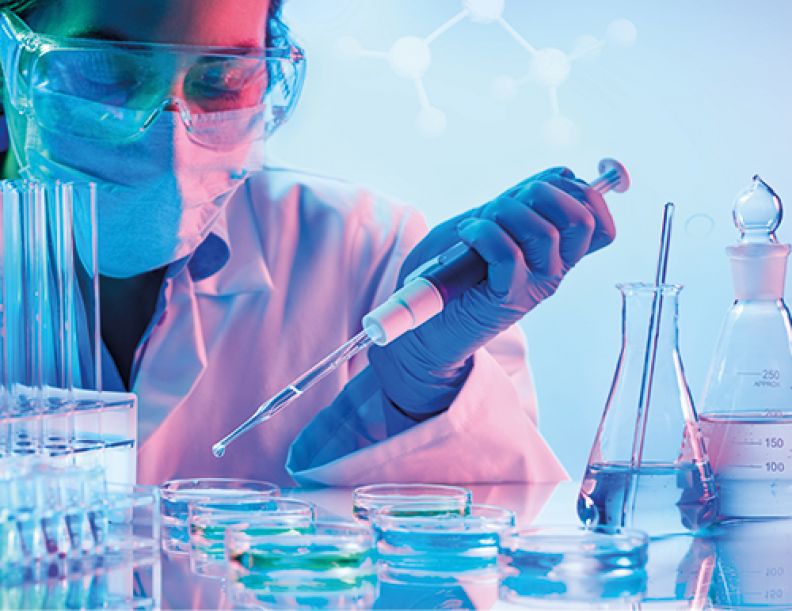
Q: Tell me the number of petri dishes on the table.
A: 6